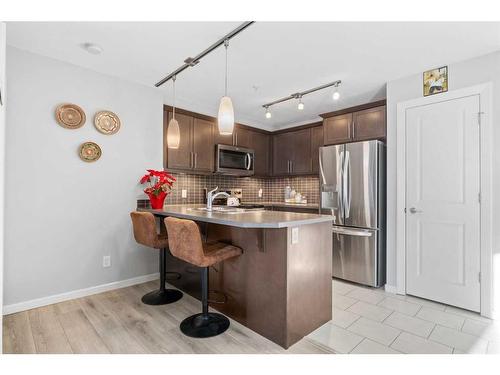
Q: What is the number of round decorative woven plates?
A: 3